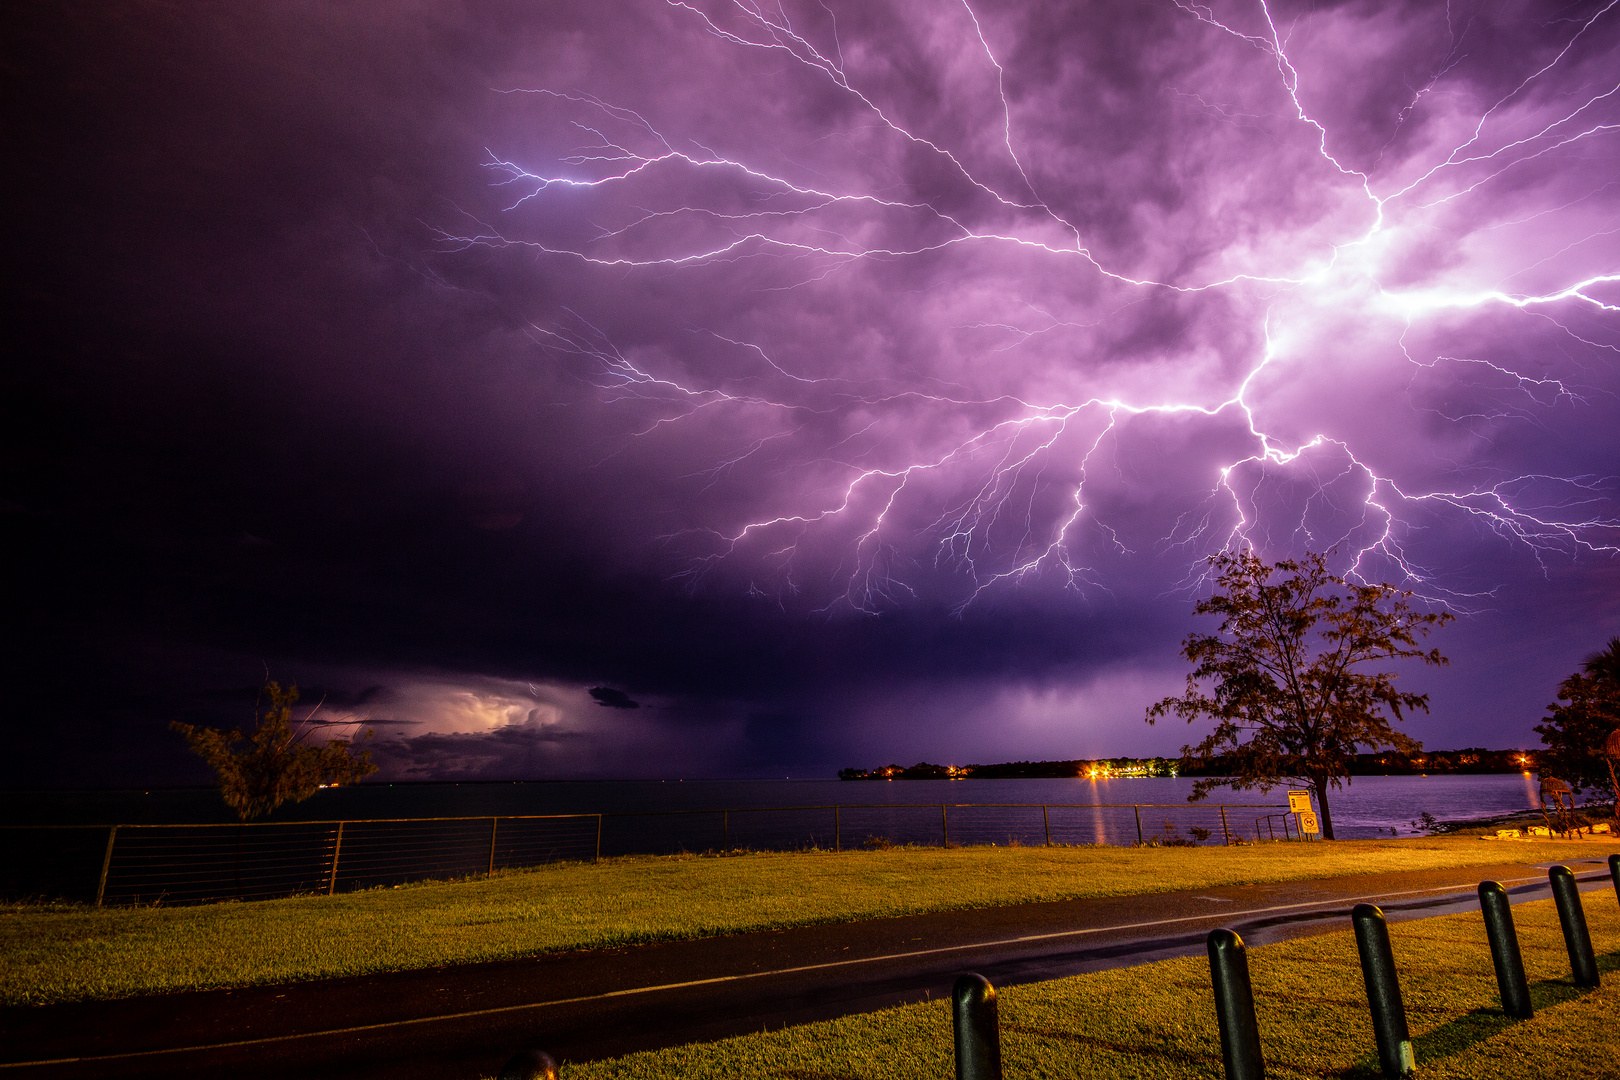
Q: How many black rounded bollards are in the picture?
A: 7